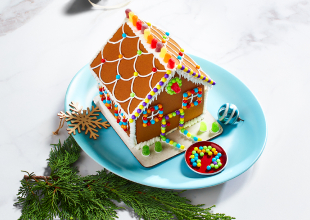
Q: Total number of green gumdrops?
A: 4